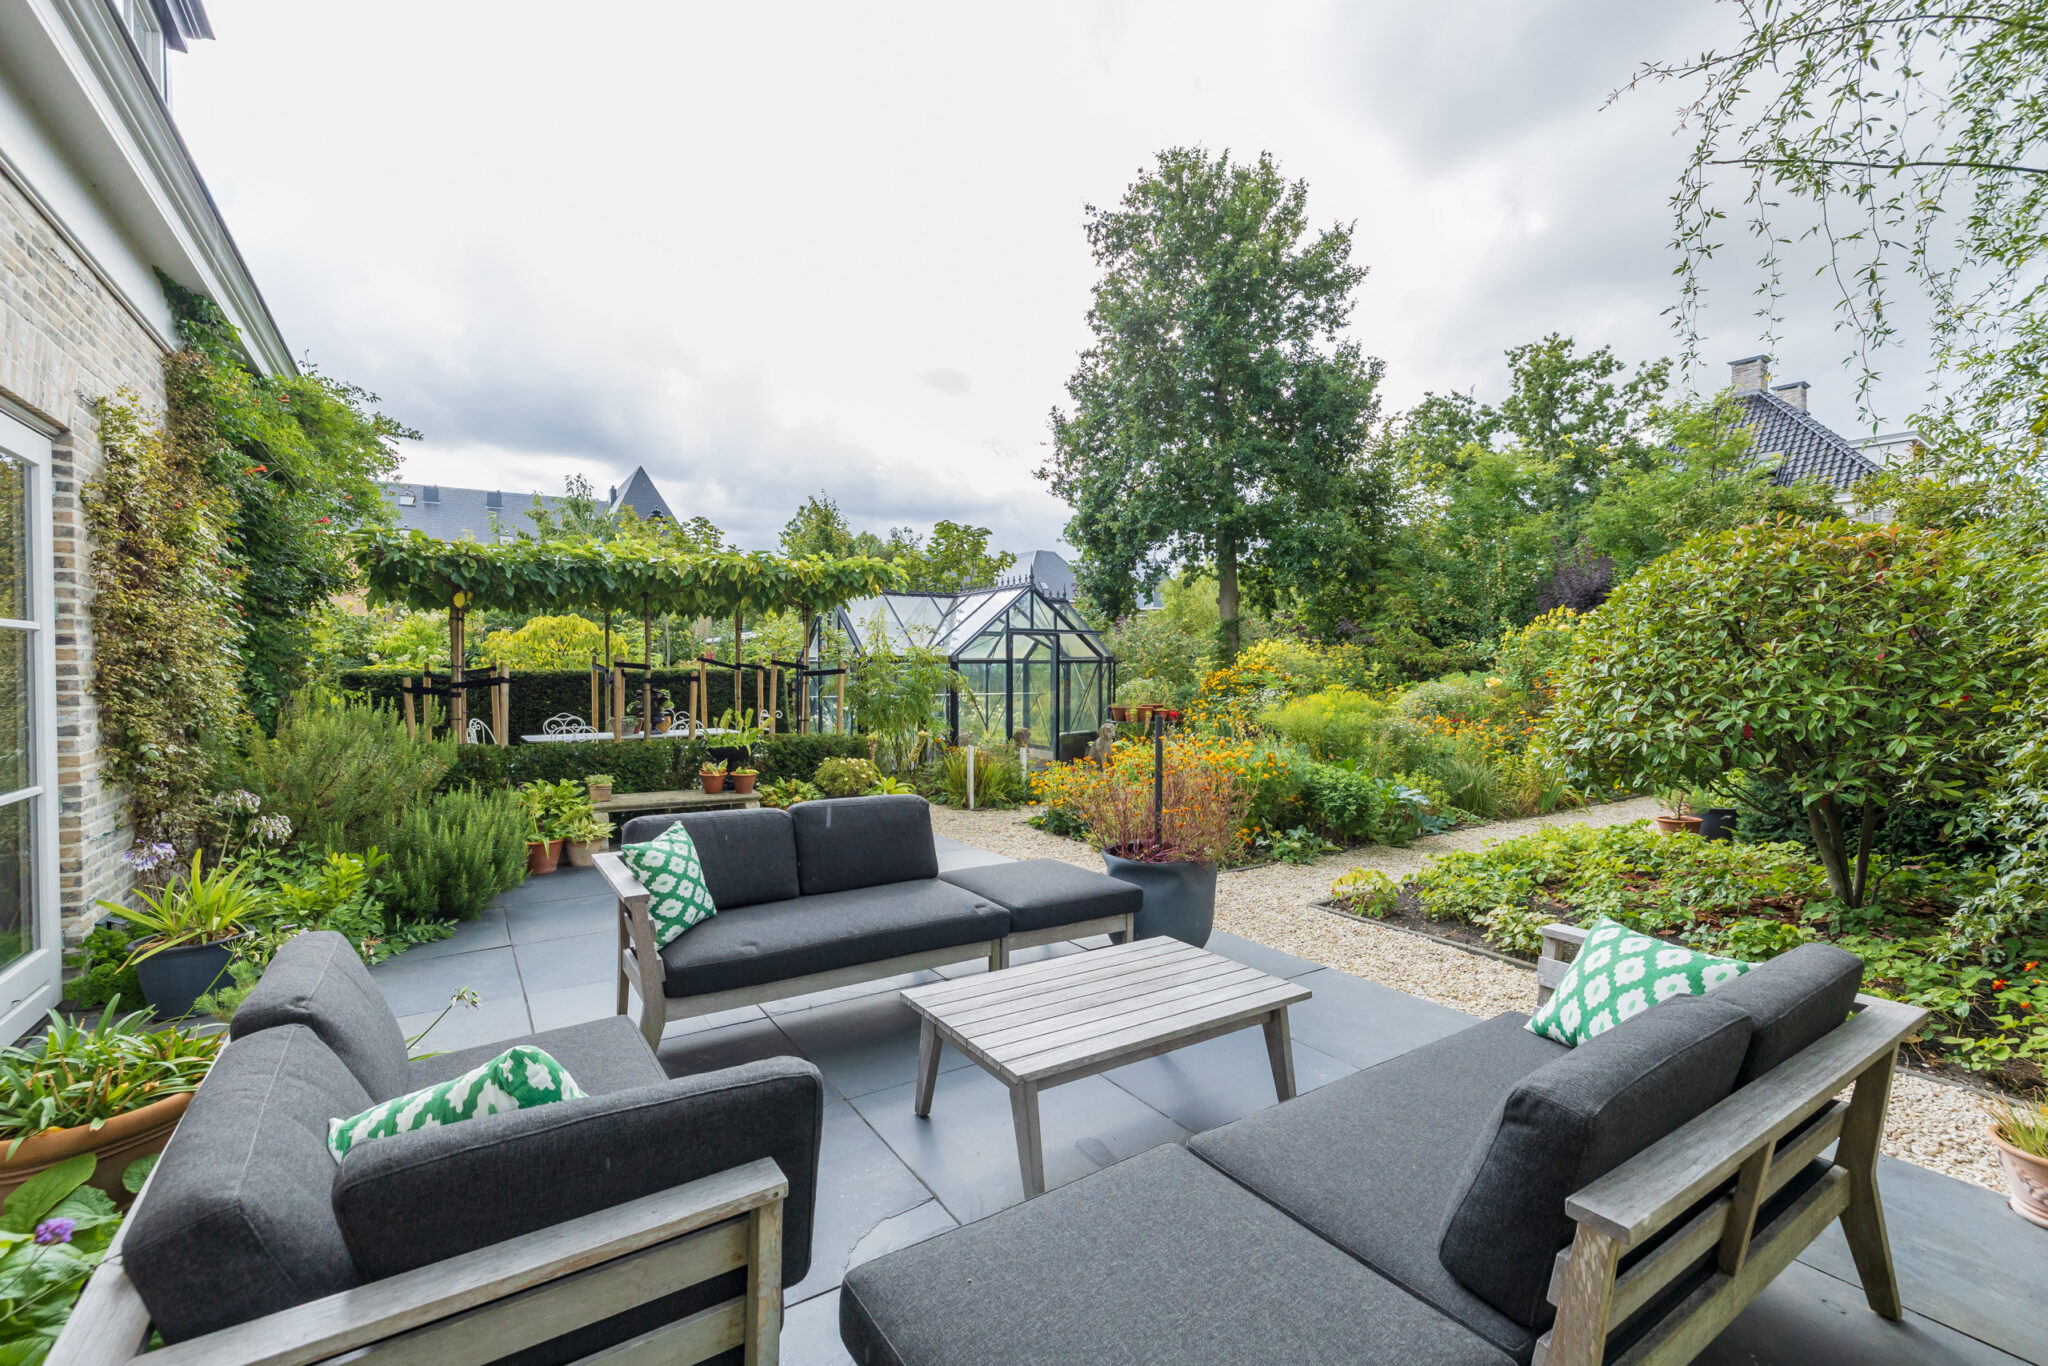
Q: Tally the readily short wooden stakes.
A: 12